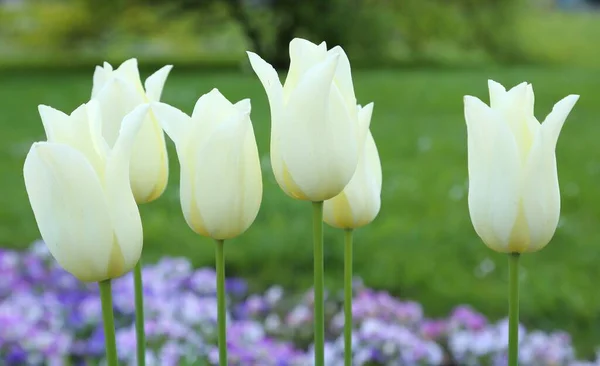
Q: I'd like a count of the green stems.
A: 6